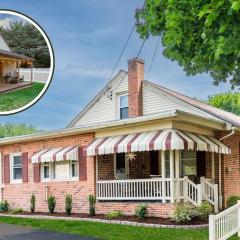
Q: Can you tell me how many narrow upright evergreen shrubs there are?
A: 4